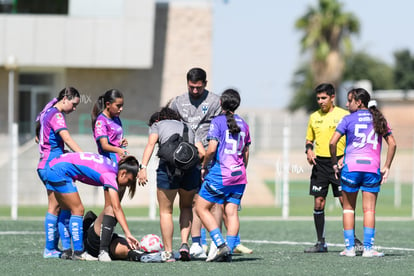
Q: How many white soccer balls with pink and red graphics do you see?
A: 1